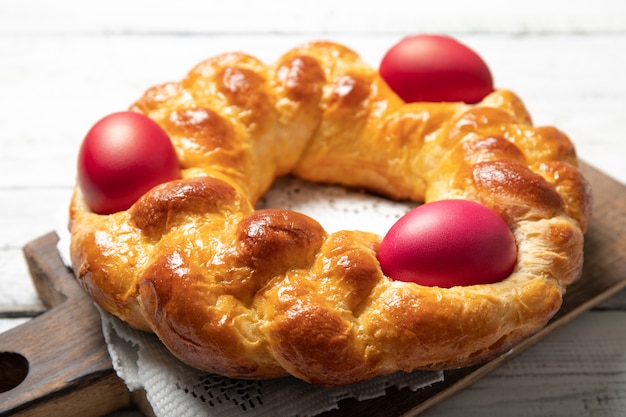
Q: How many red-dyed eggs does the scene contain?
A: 3